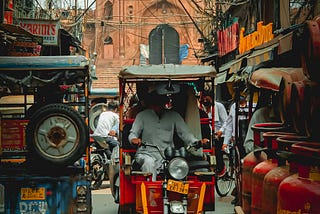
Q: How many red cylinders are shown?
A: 4